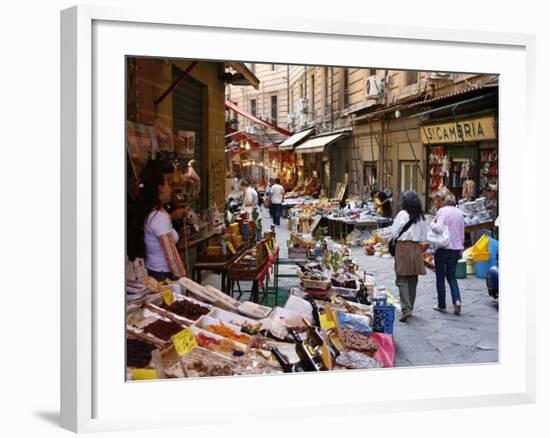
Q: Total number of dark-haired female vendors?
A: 1